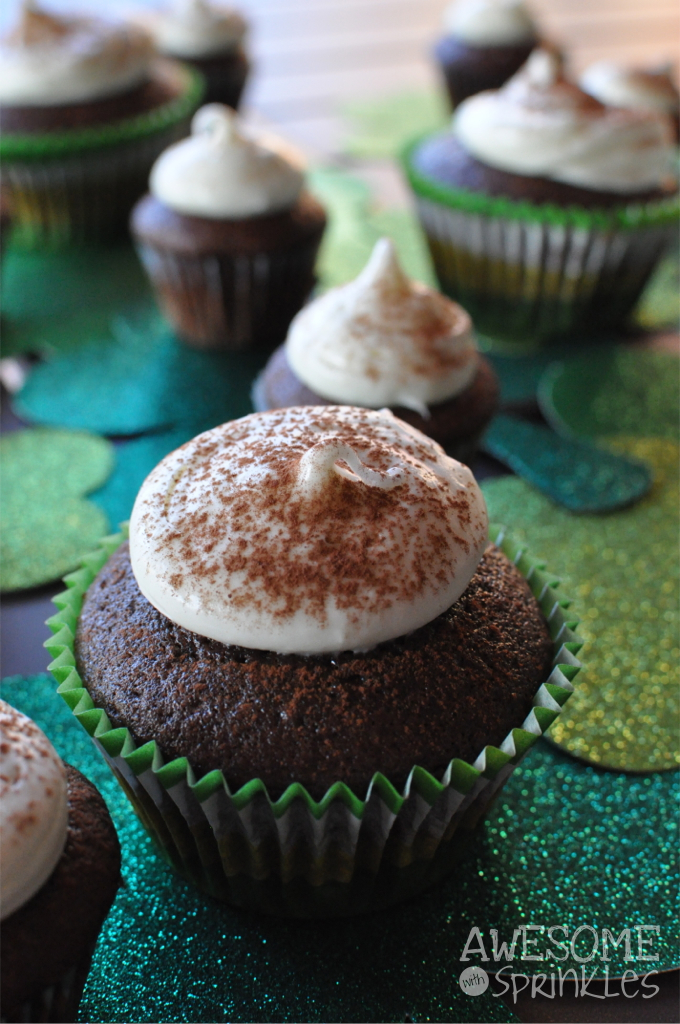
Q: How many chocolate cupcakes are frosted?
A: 9